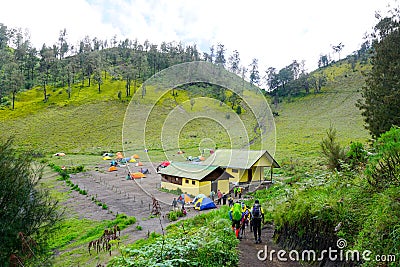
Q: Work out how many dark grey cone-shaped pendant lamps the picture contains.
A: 0